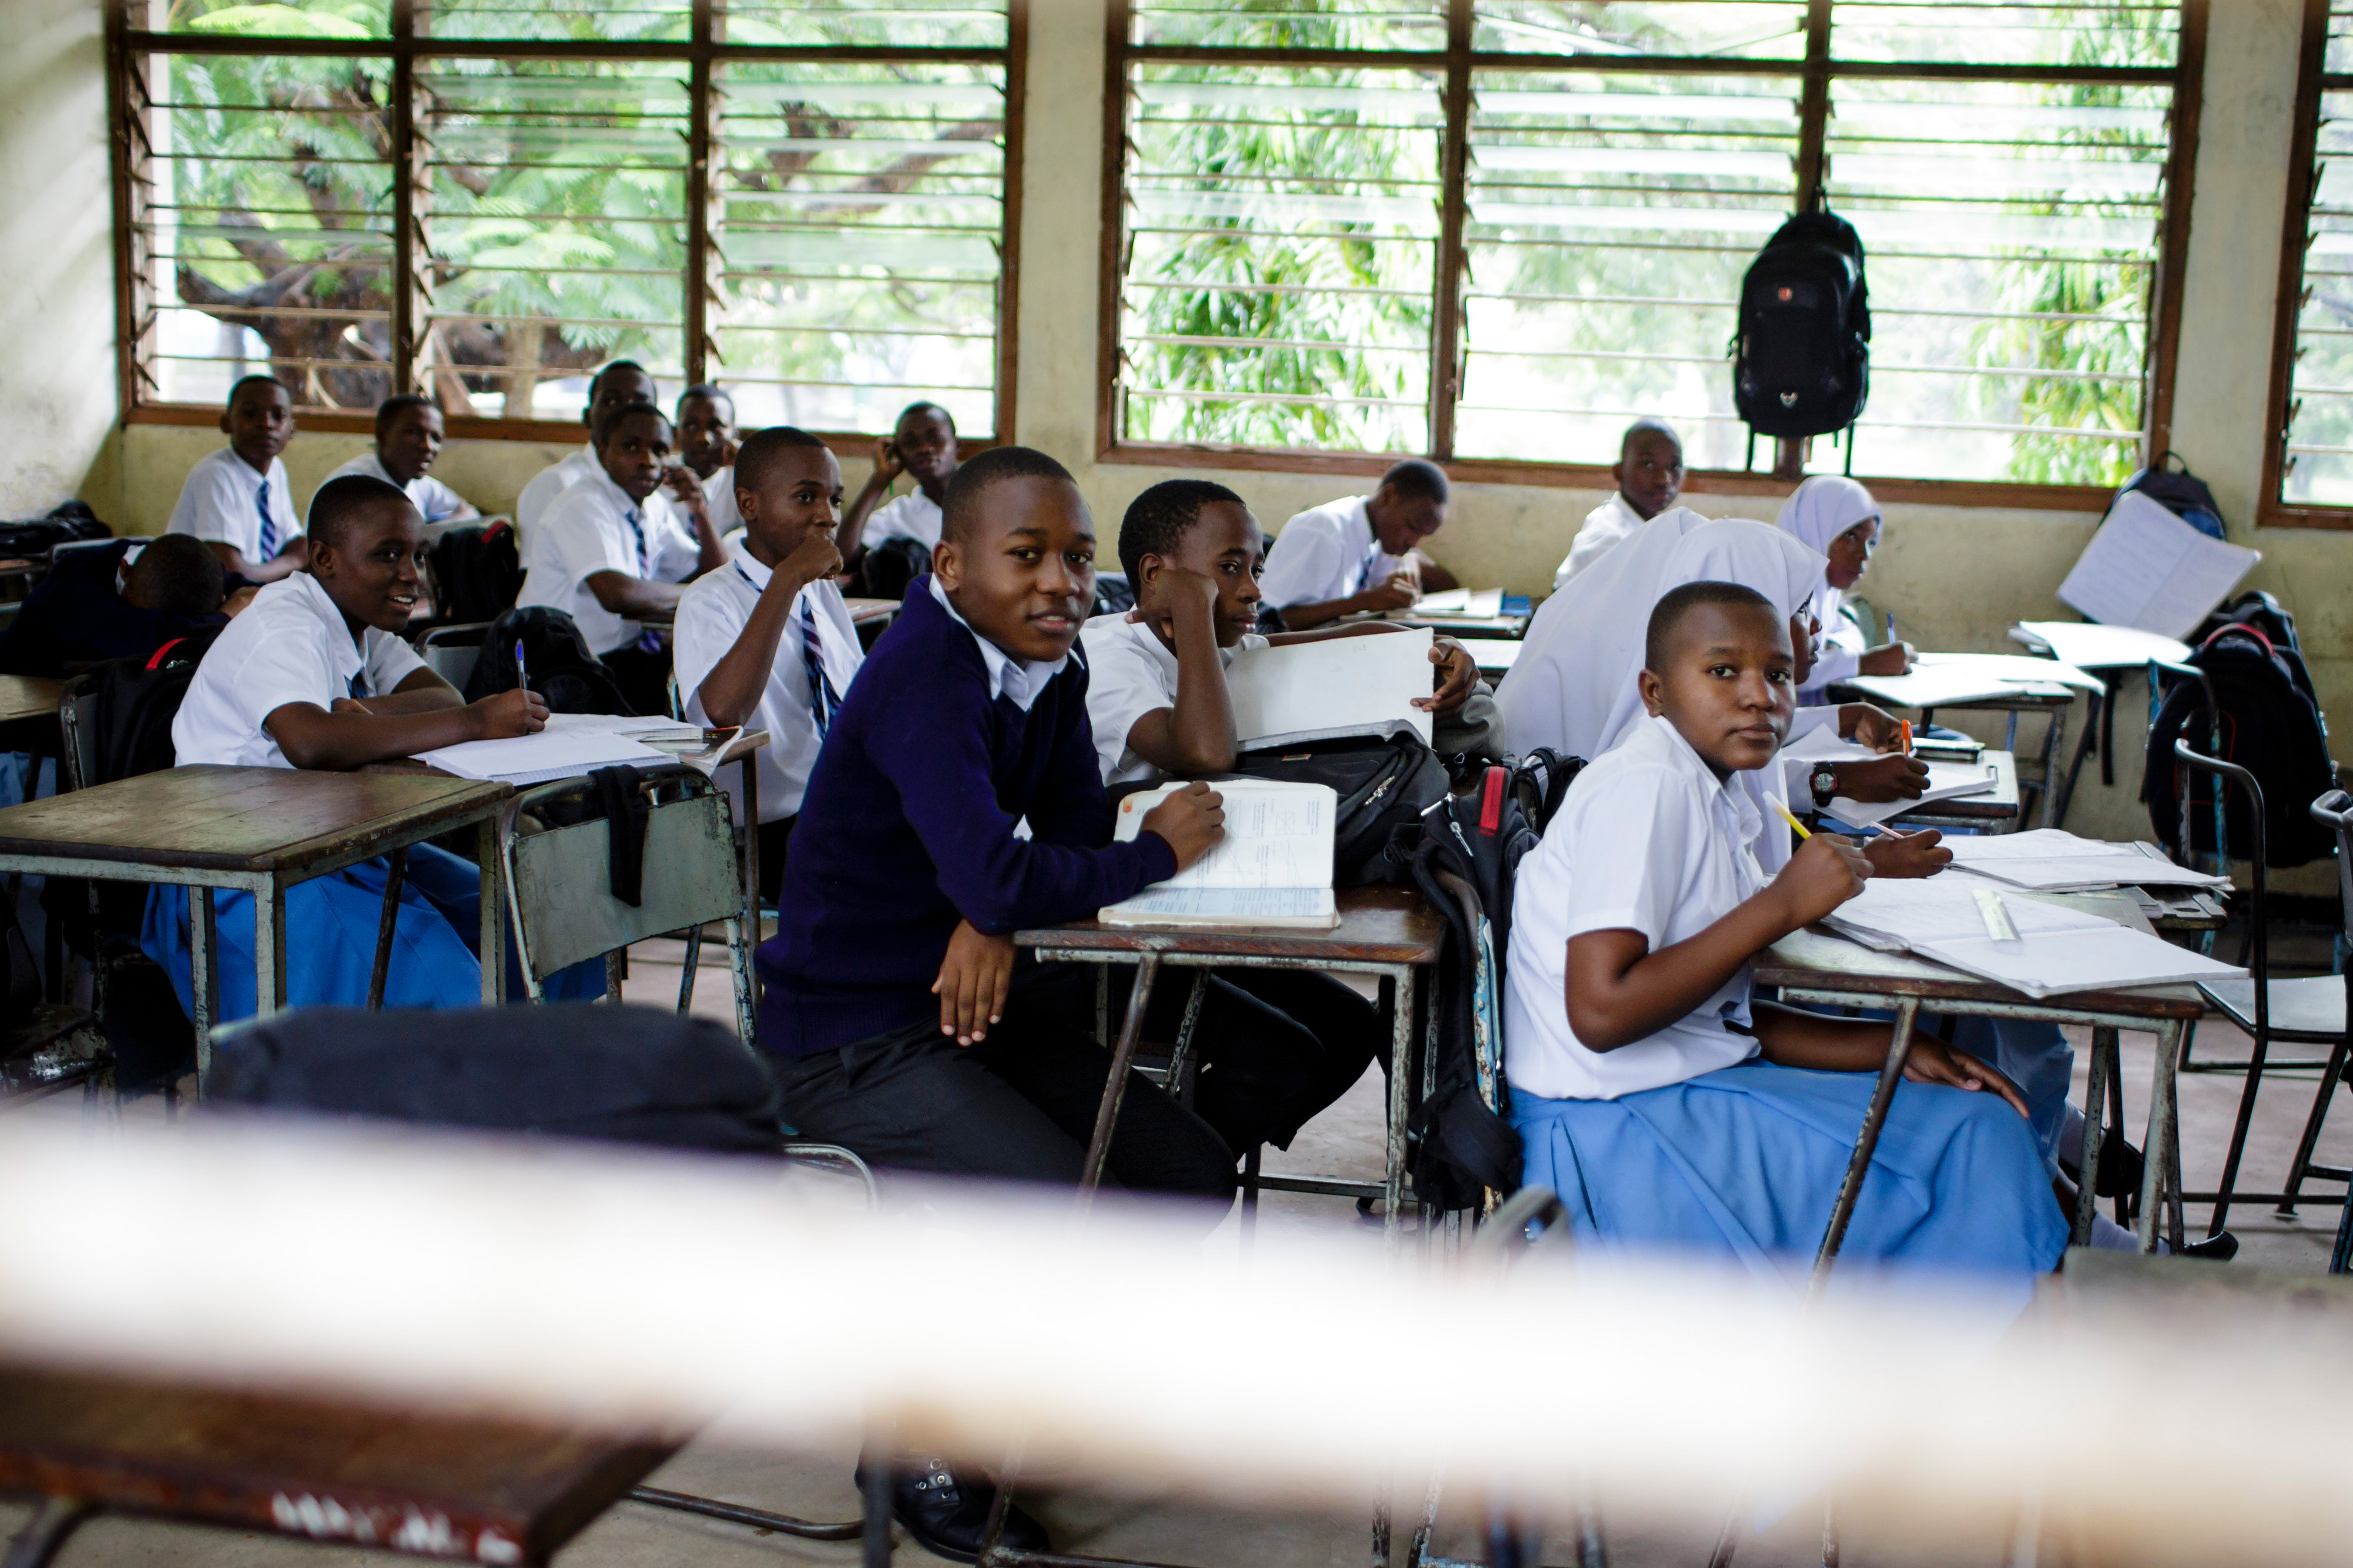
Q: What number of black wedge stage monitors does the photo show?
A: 0